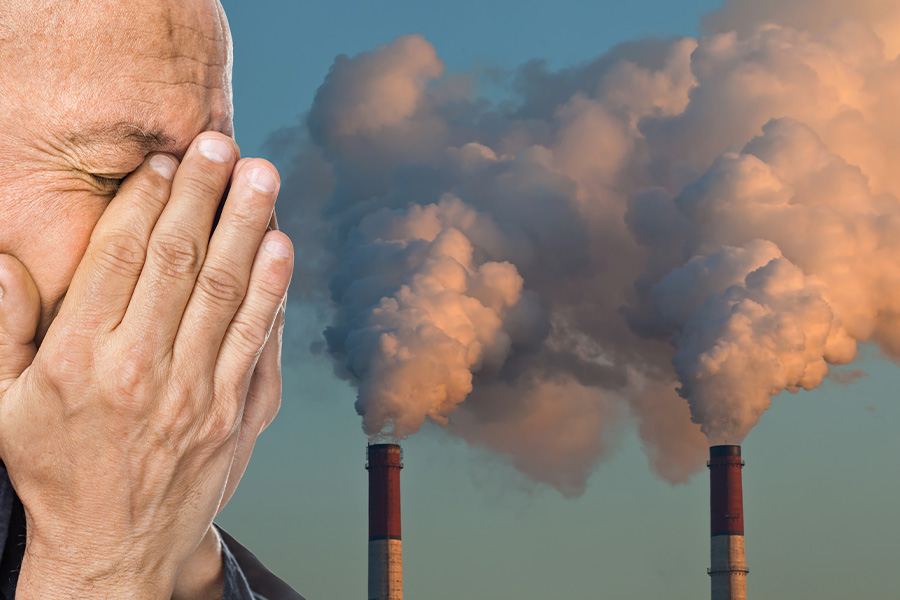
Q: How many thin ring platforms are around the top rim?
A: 2